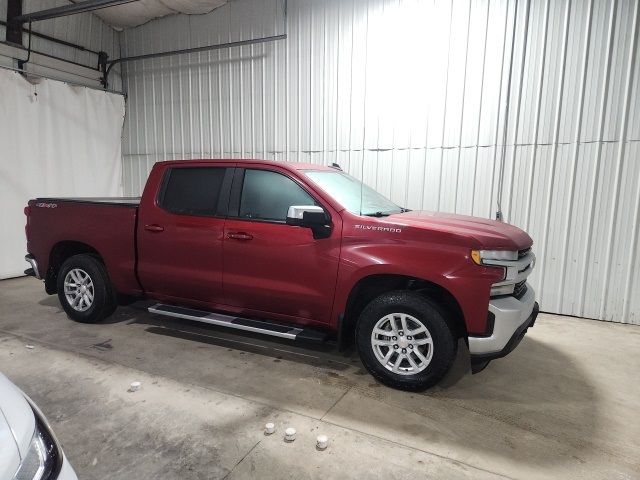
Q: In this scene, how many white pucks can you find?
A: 4